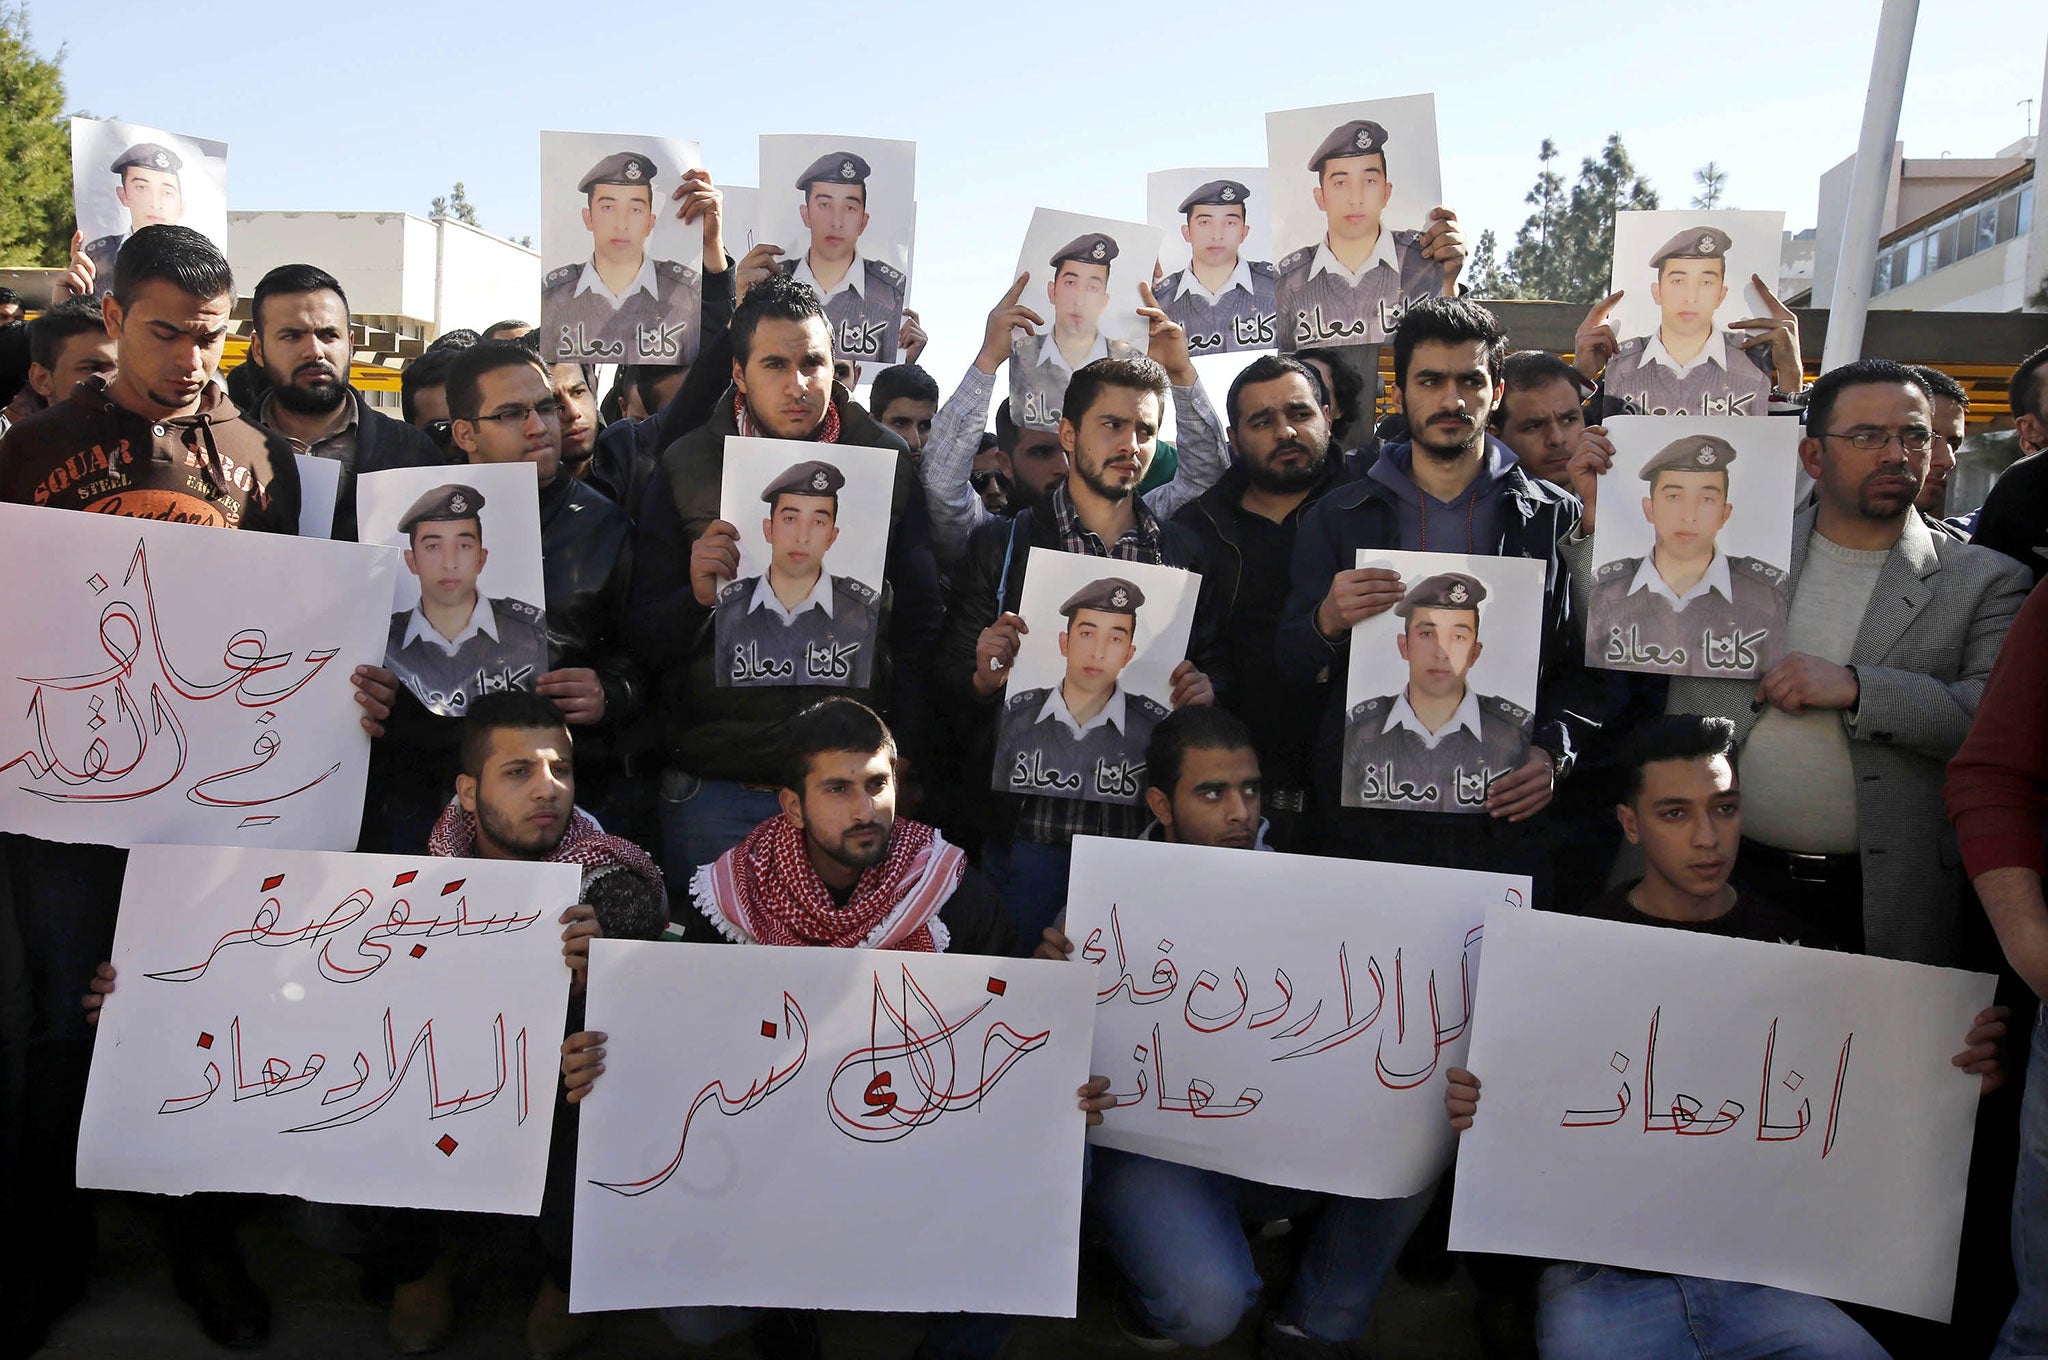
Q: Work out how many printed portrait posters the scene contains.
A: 12